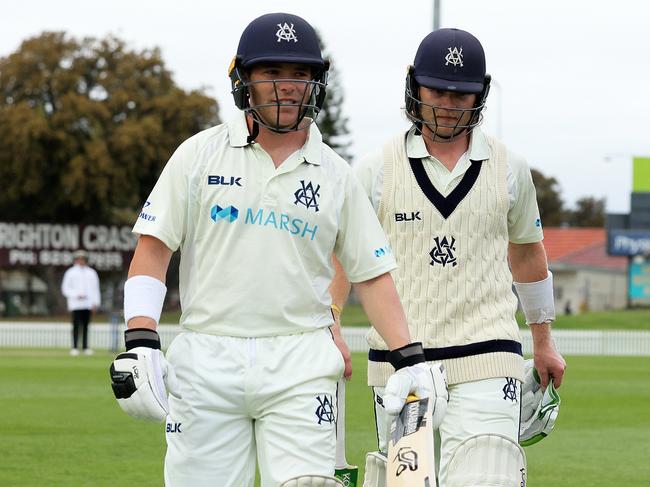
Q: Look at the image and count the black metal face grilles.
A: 2